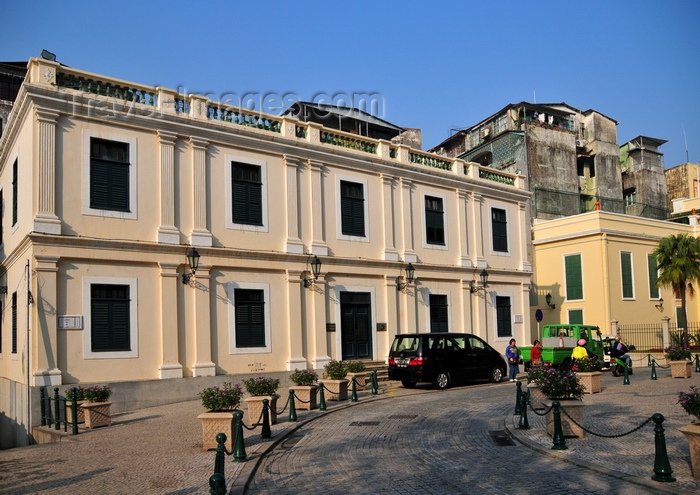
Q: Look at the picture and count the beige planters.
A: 12